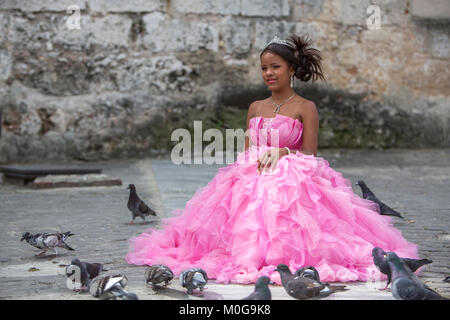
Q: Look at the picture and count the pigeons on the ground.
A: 12